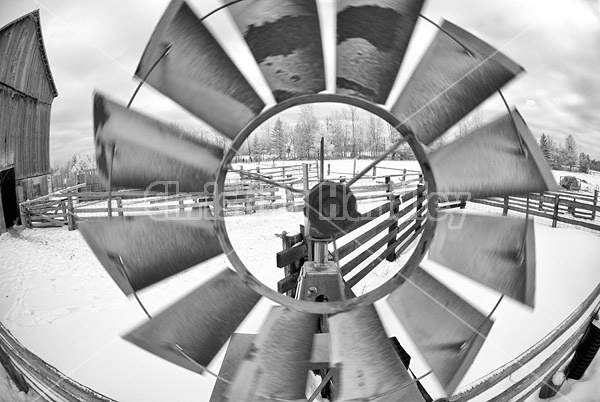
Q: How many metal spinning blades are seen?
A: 12